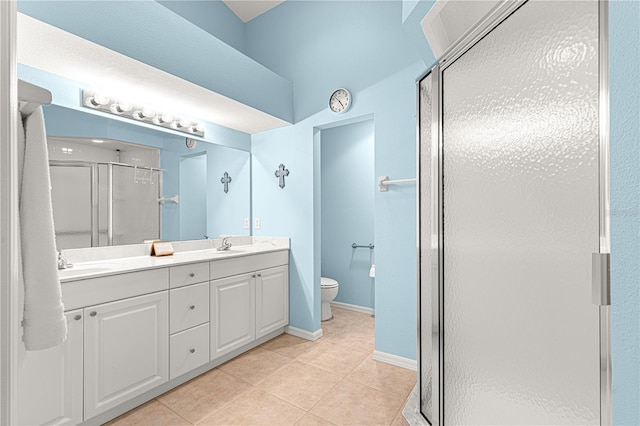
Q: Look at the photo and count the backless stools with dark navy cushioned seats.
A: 0